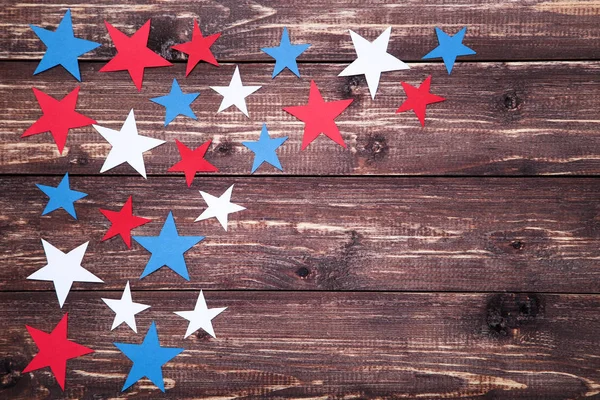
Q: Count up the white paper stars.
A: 7